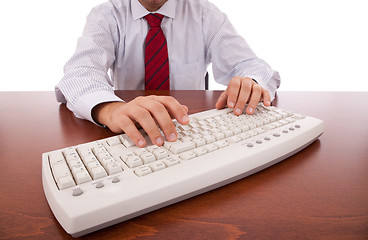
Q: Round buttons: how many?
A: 10